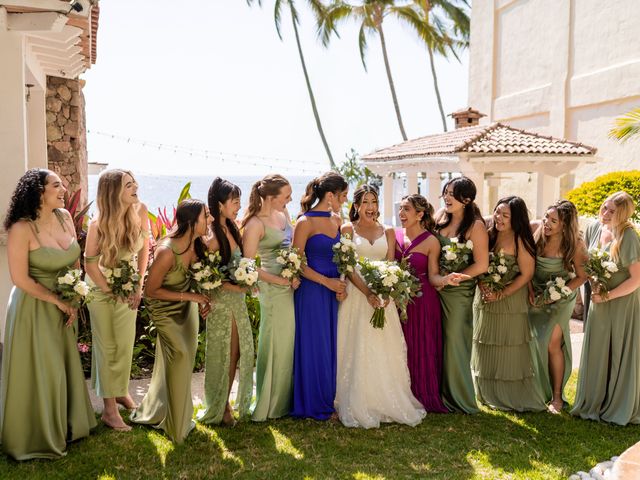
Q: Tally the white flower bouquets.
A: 11